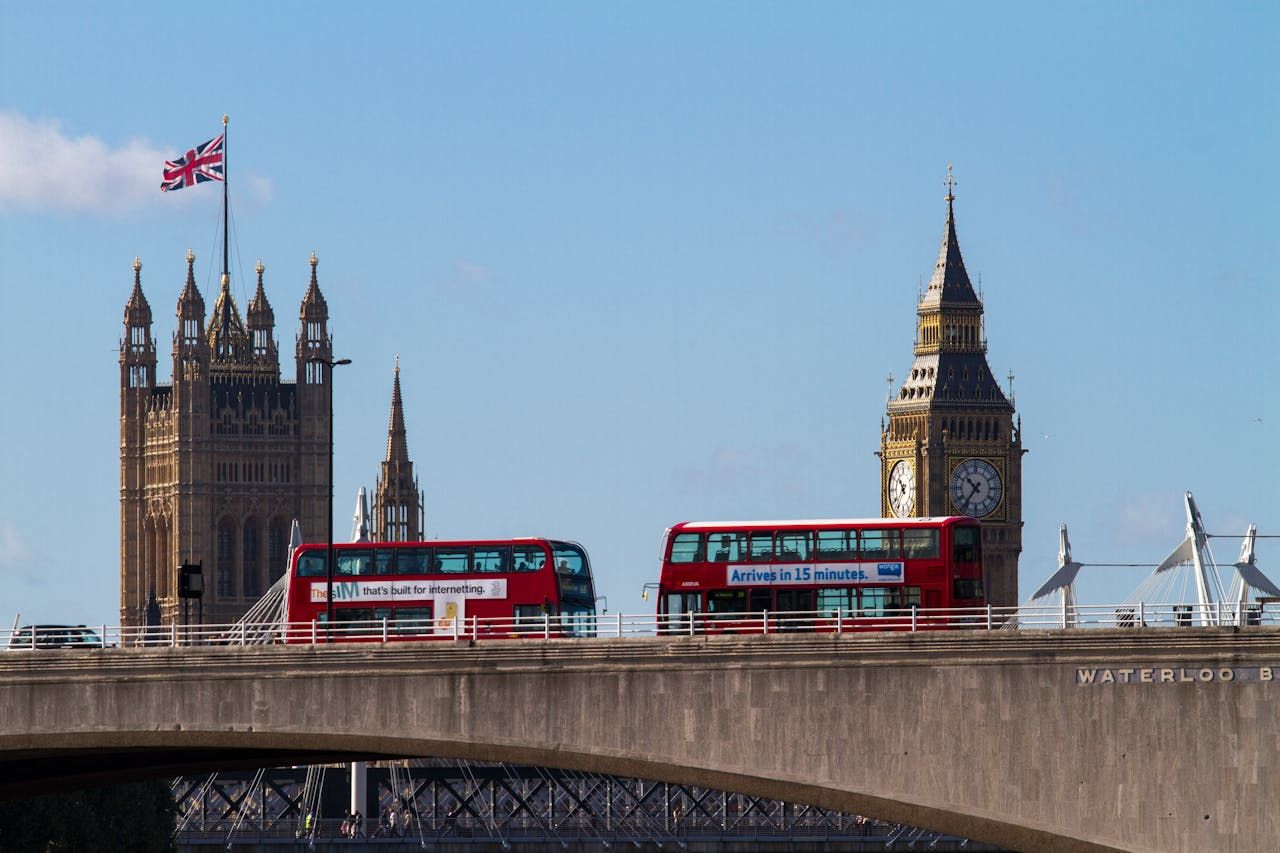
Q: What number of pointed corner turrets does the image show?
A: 4